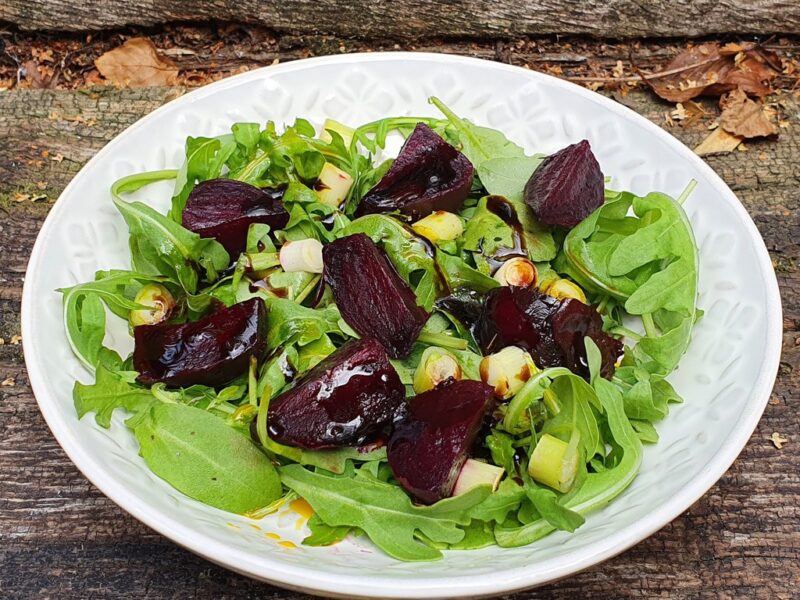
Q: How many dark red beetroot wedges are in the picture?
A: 8